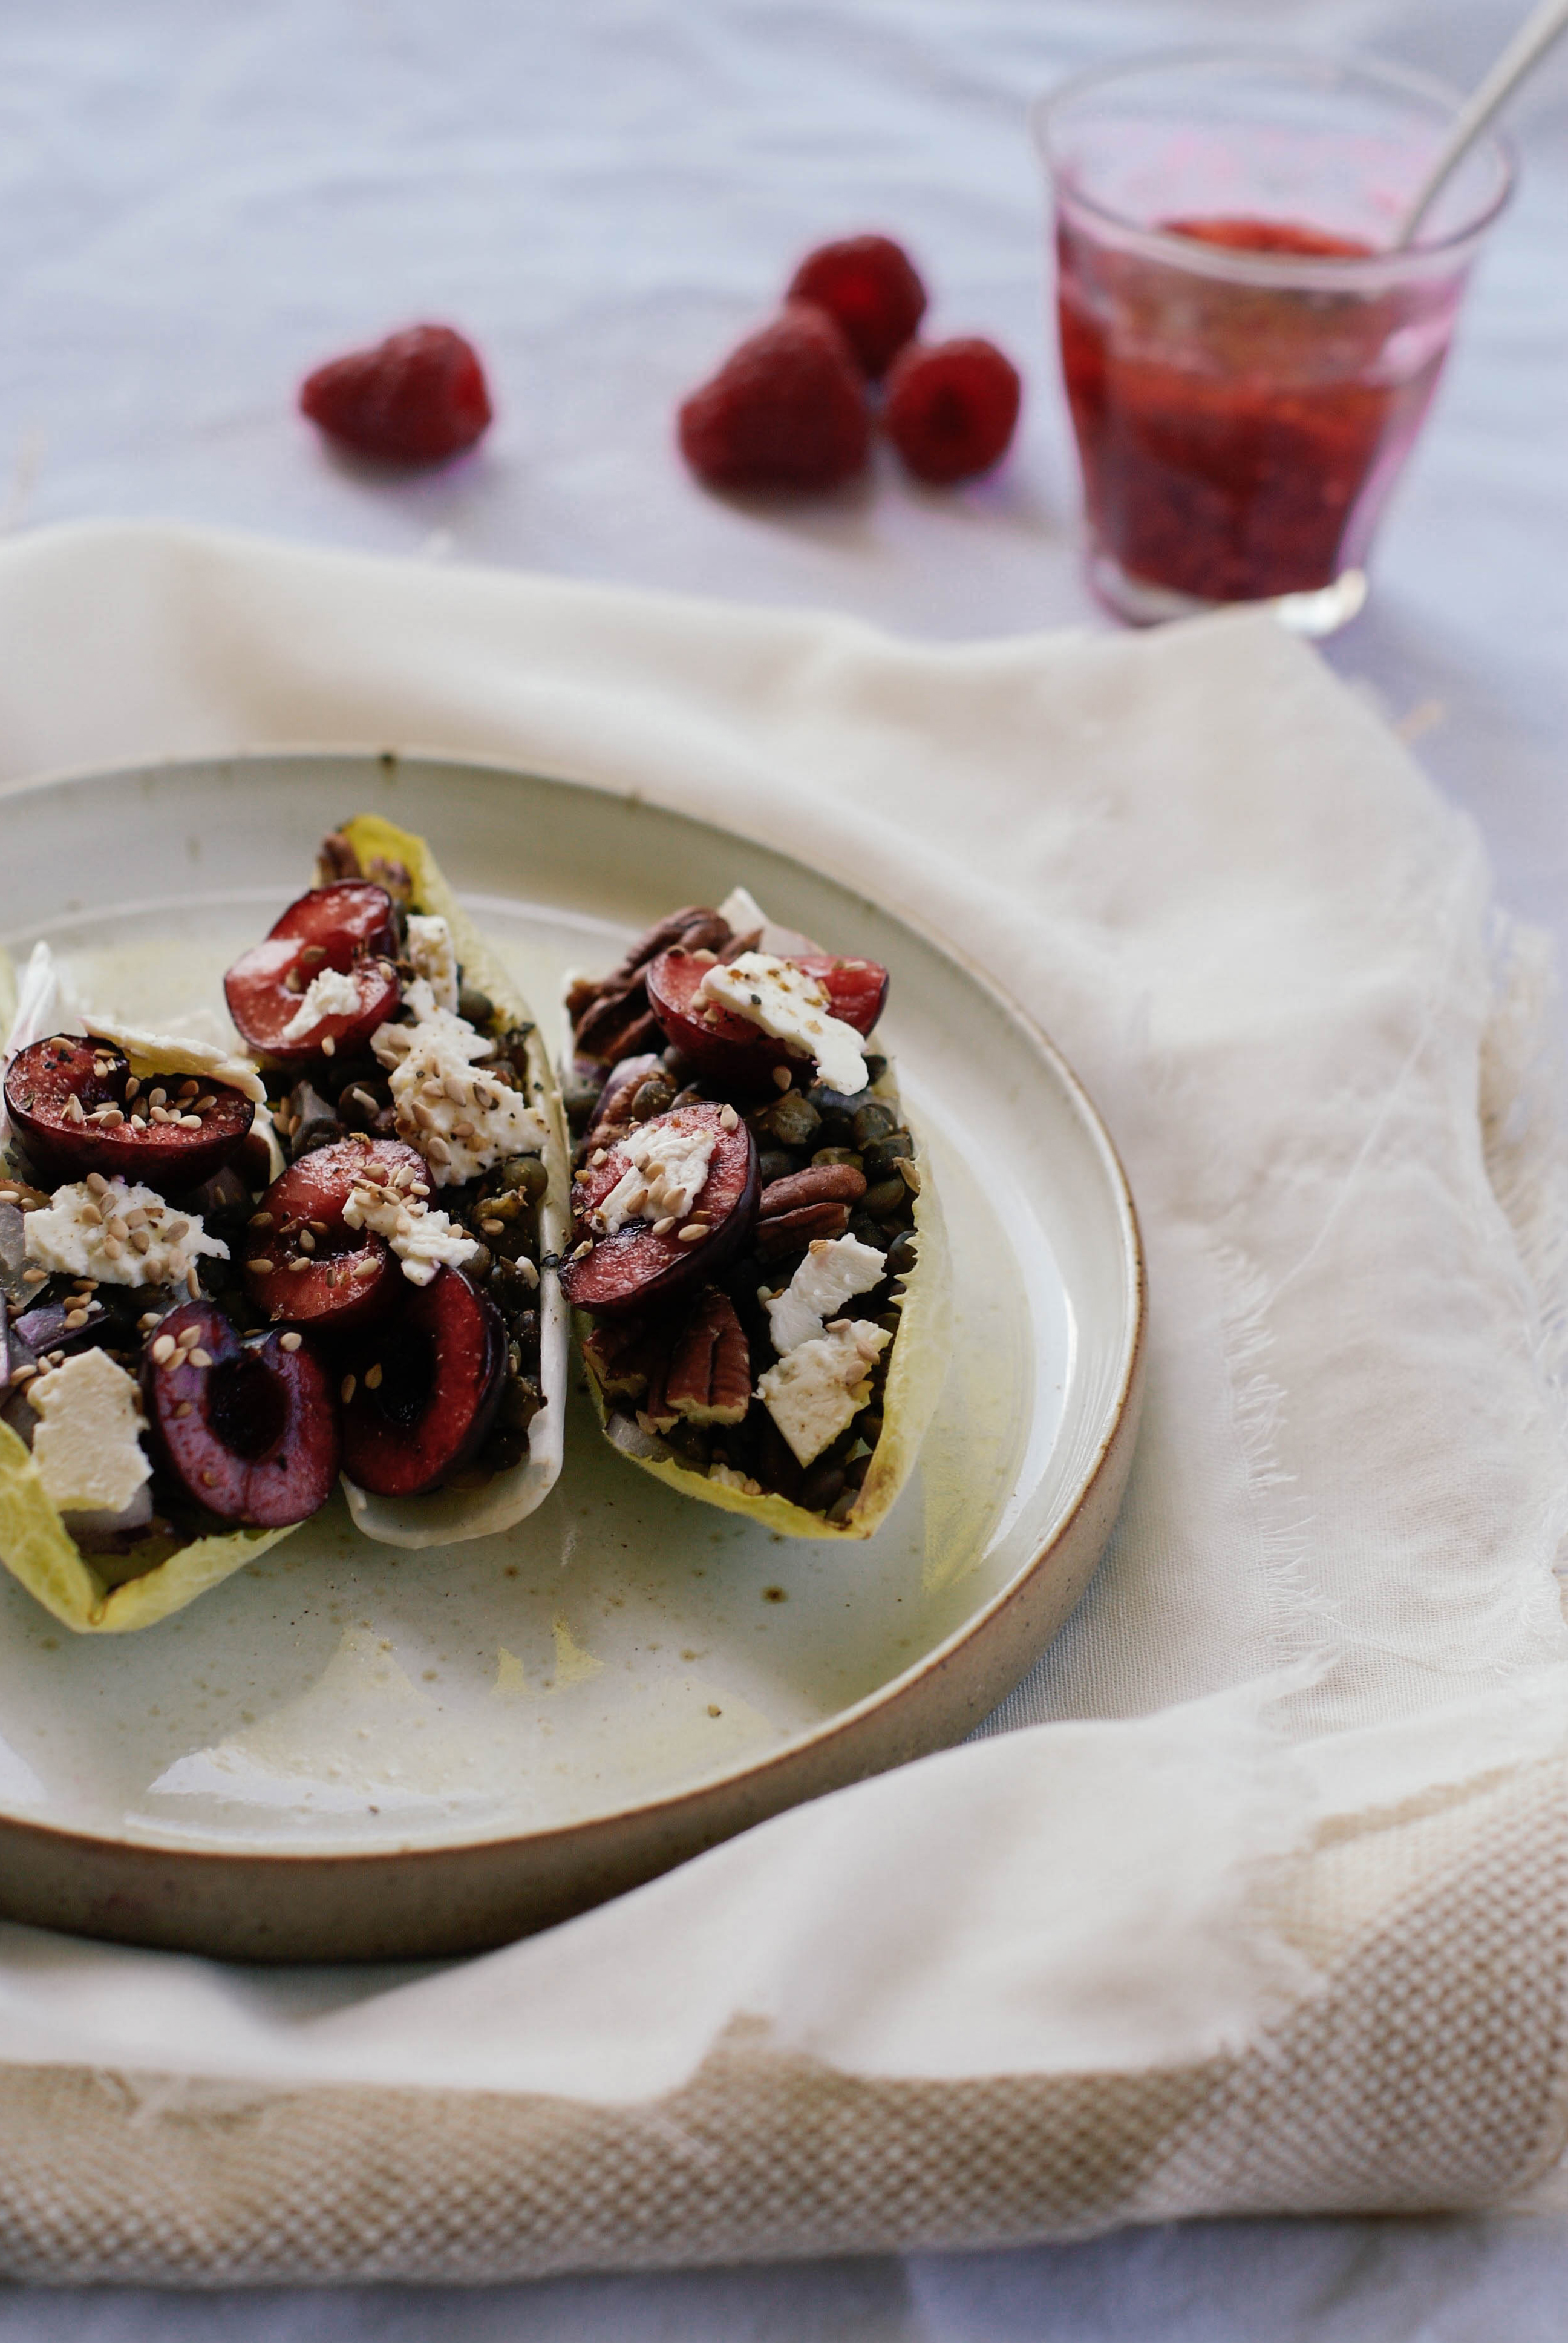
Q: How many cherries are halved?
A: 7